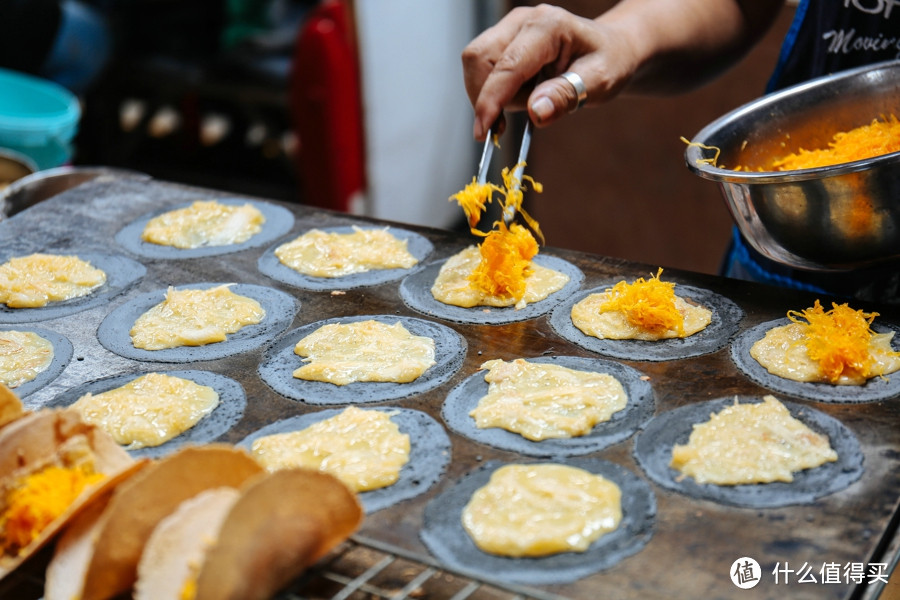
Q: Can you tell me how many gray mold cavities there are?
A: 14